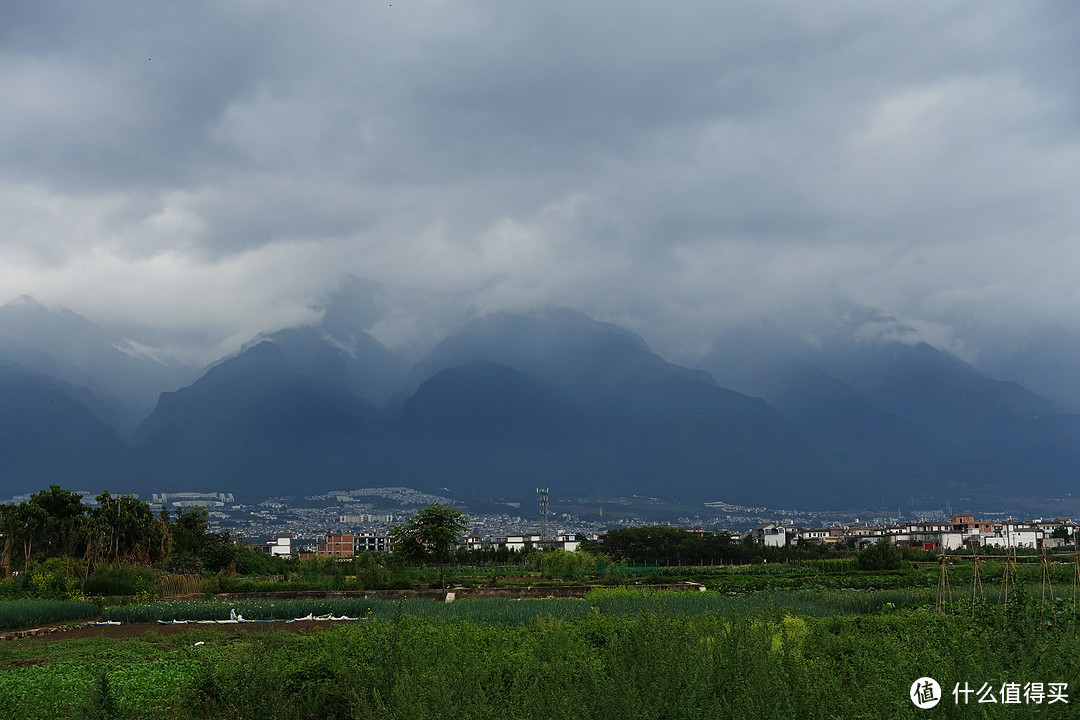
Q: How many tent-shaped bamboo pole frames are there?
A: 5